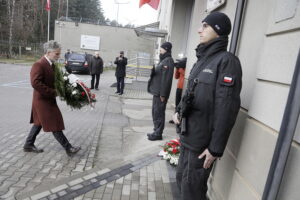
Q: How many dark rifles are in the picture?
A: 2